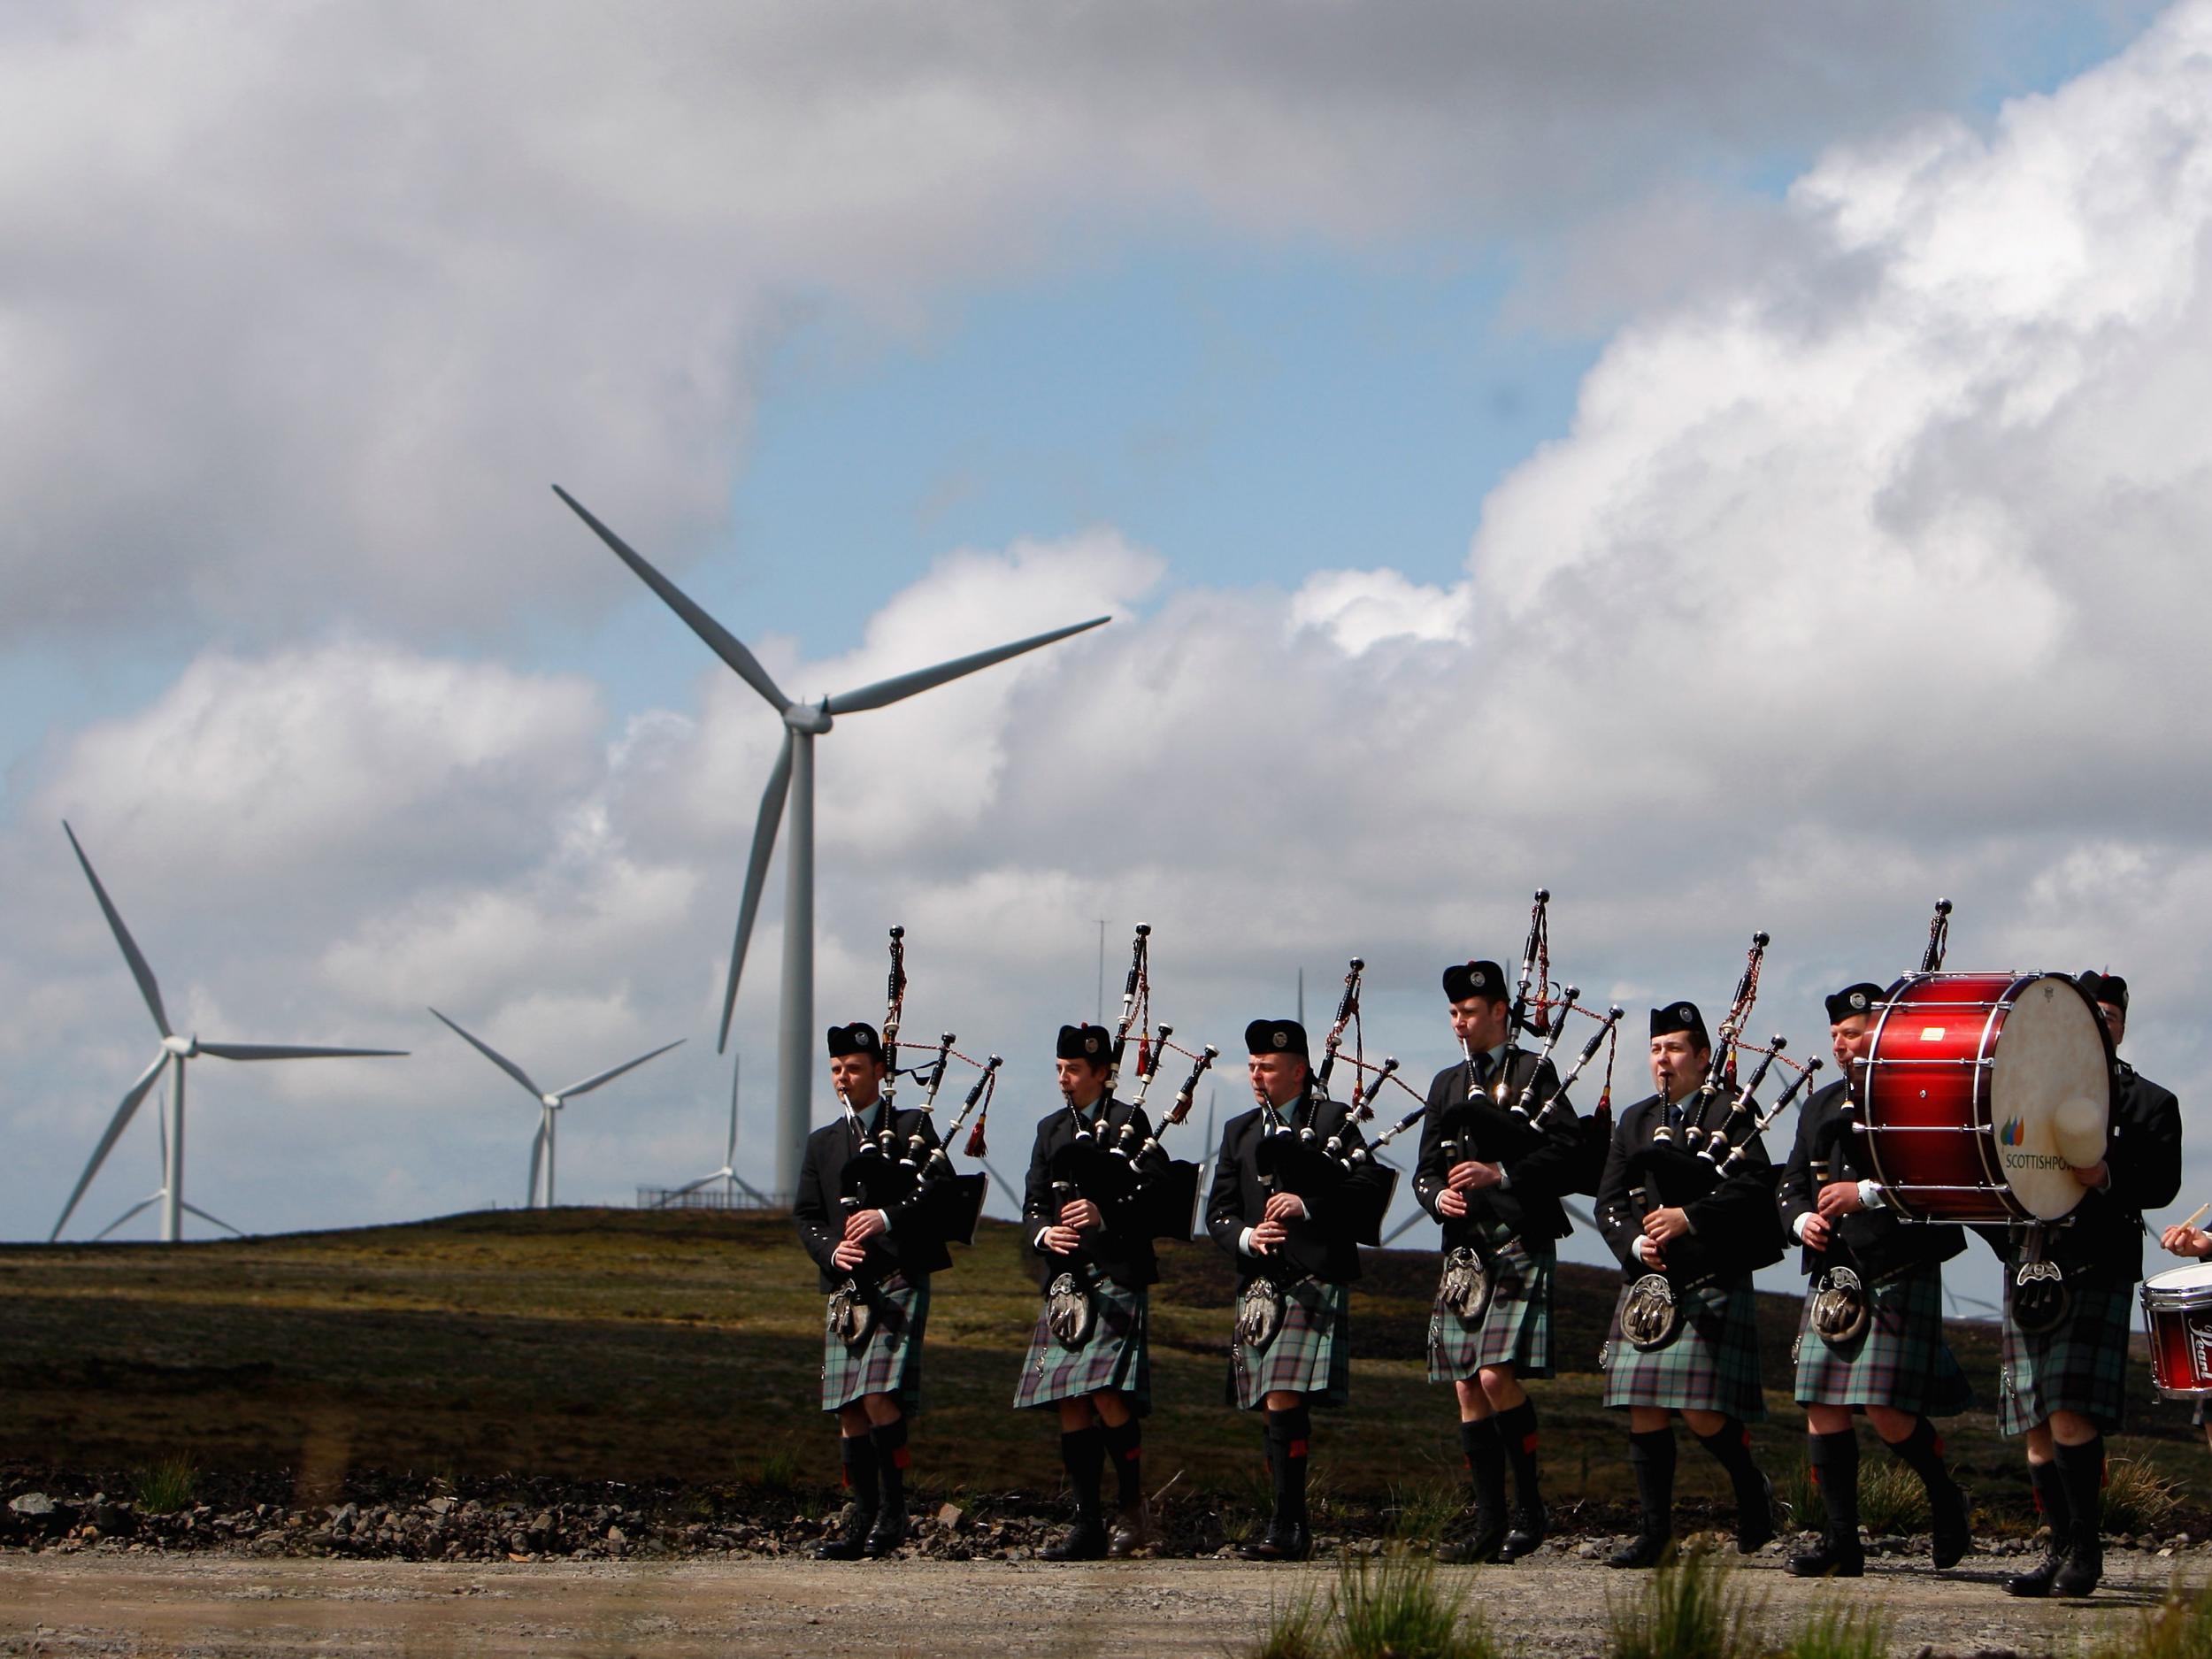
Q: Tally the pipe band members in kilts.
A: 7